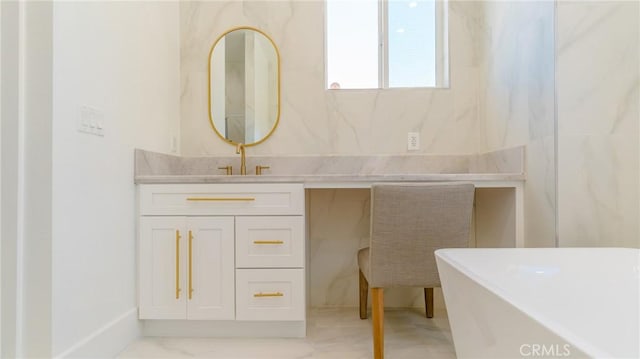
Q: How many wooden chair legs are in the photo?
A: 3